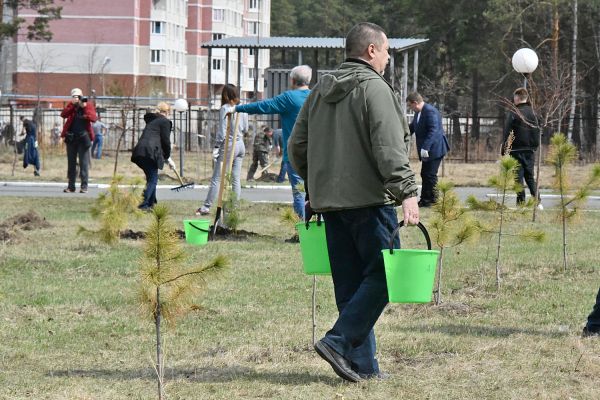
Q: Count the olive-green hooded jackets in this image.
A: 1